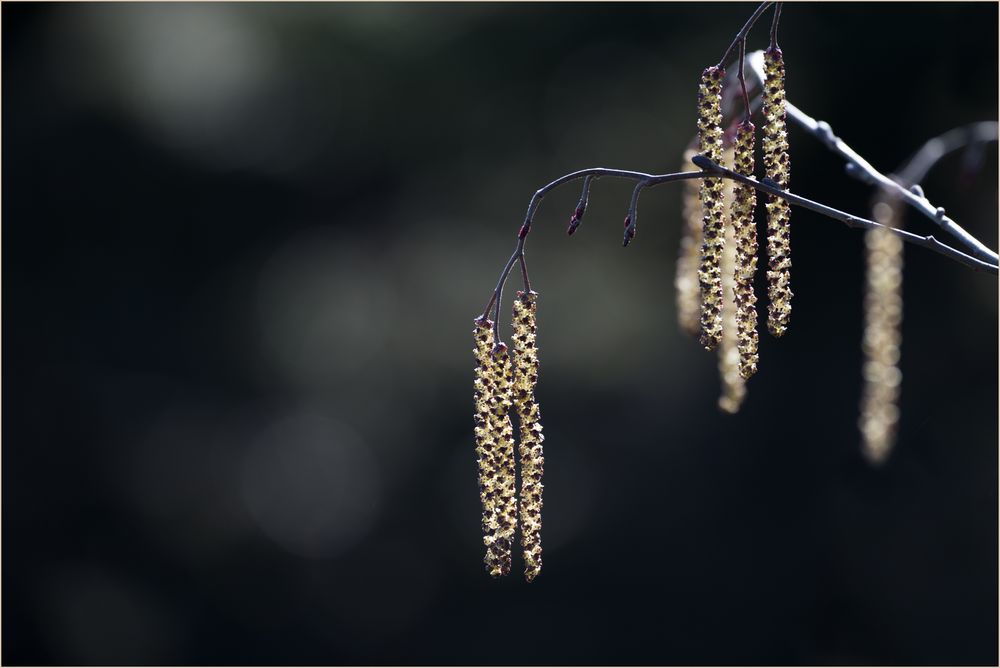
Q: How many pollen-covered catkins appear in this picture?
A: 9